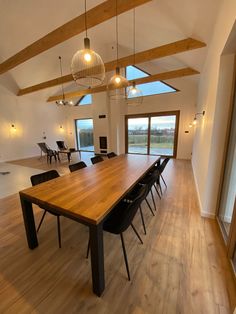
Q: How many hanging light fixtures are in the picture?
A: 4